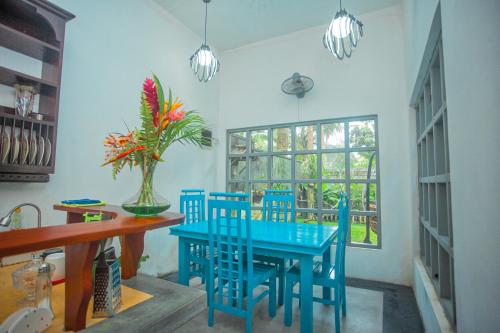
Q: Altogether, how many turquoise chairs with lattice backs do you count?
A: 4